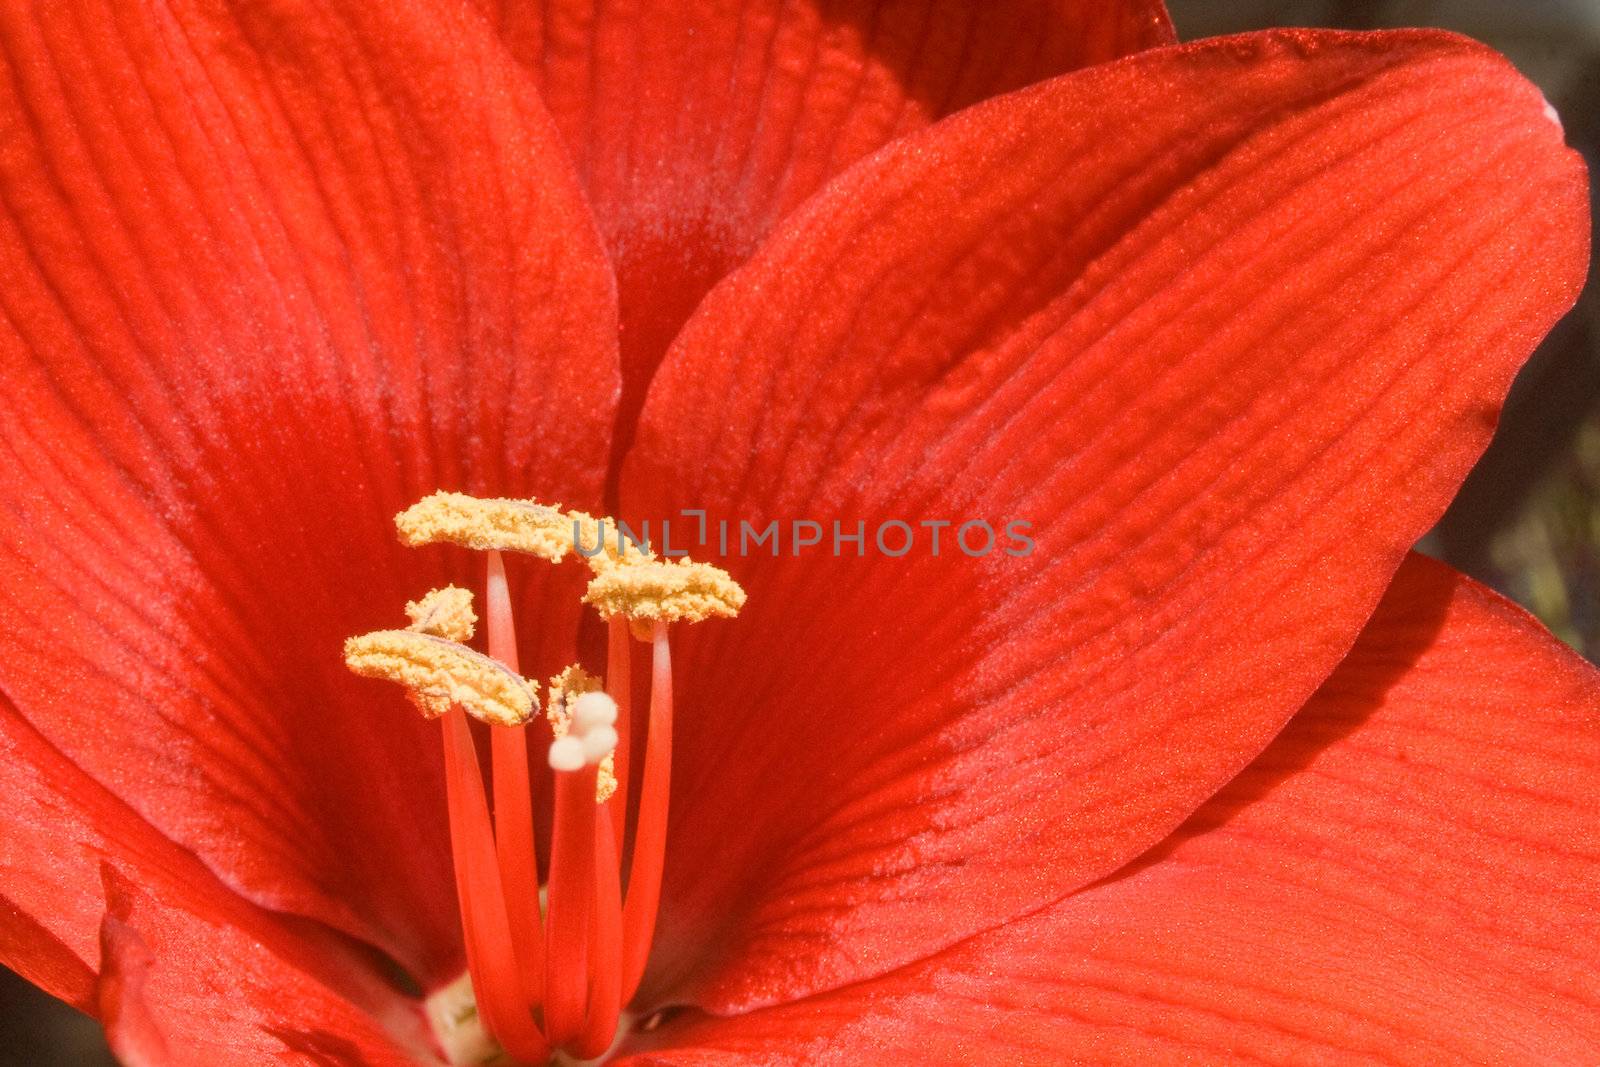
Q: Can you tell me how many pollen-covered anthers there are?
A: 6